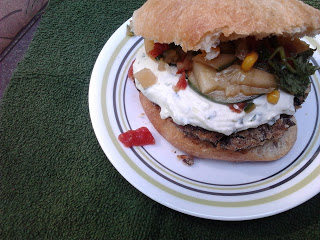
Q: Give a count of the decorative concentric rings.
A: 4